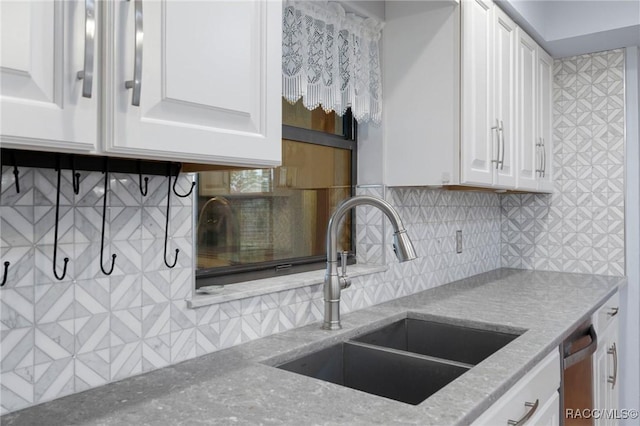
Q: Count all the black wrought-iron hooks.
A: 8